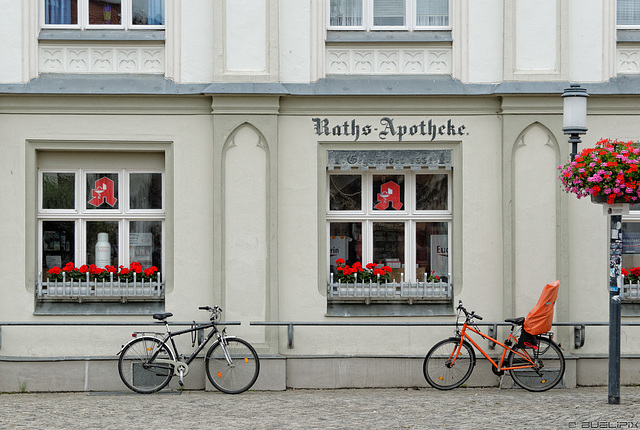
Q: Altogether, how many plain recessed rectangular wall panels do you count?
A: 2